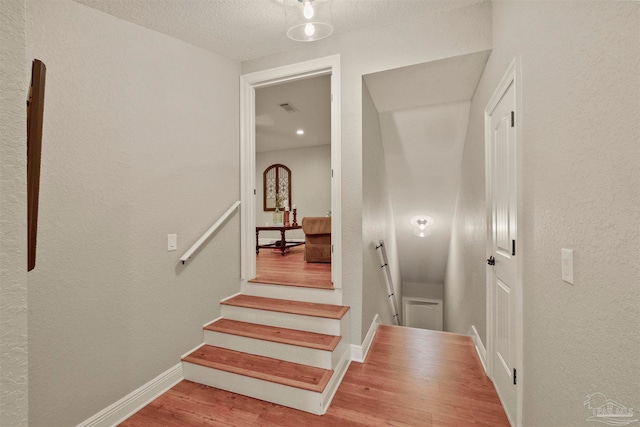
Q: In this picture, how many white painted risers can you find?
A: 4